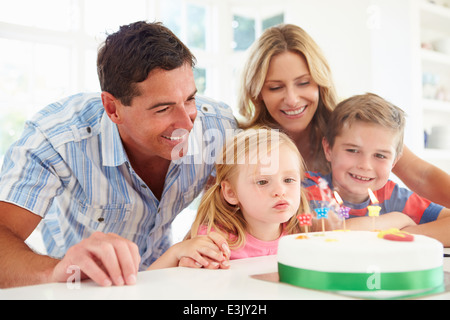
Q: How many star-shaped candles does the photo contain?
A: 4